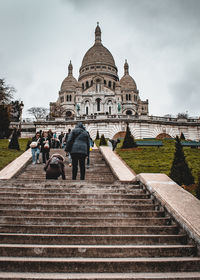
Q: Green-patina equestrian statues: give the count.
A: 2